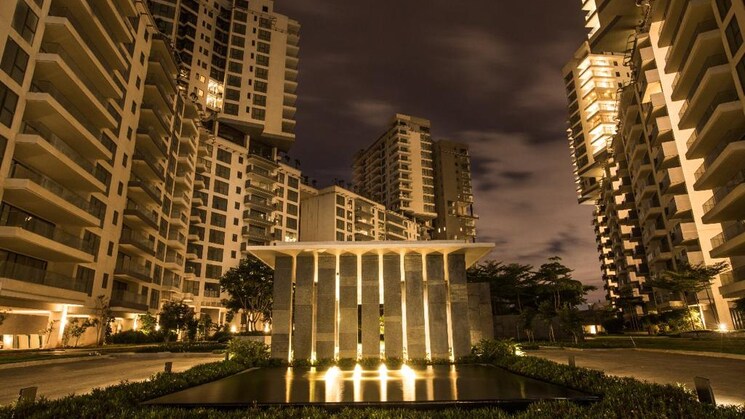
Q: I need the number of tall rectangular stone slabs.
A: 9